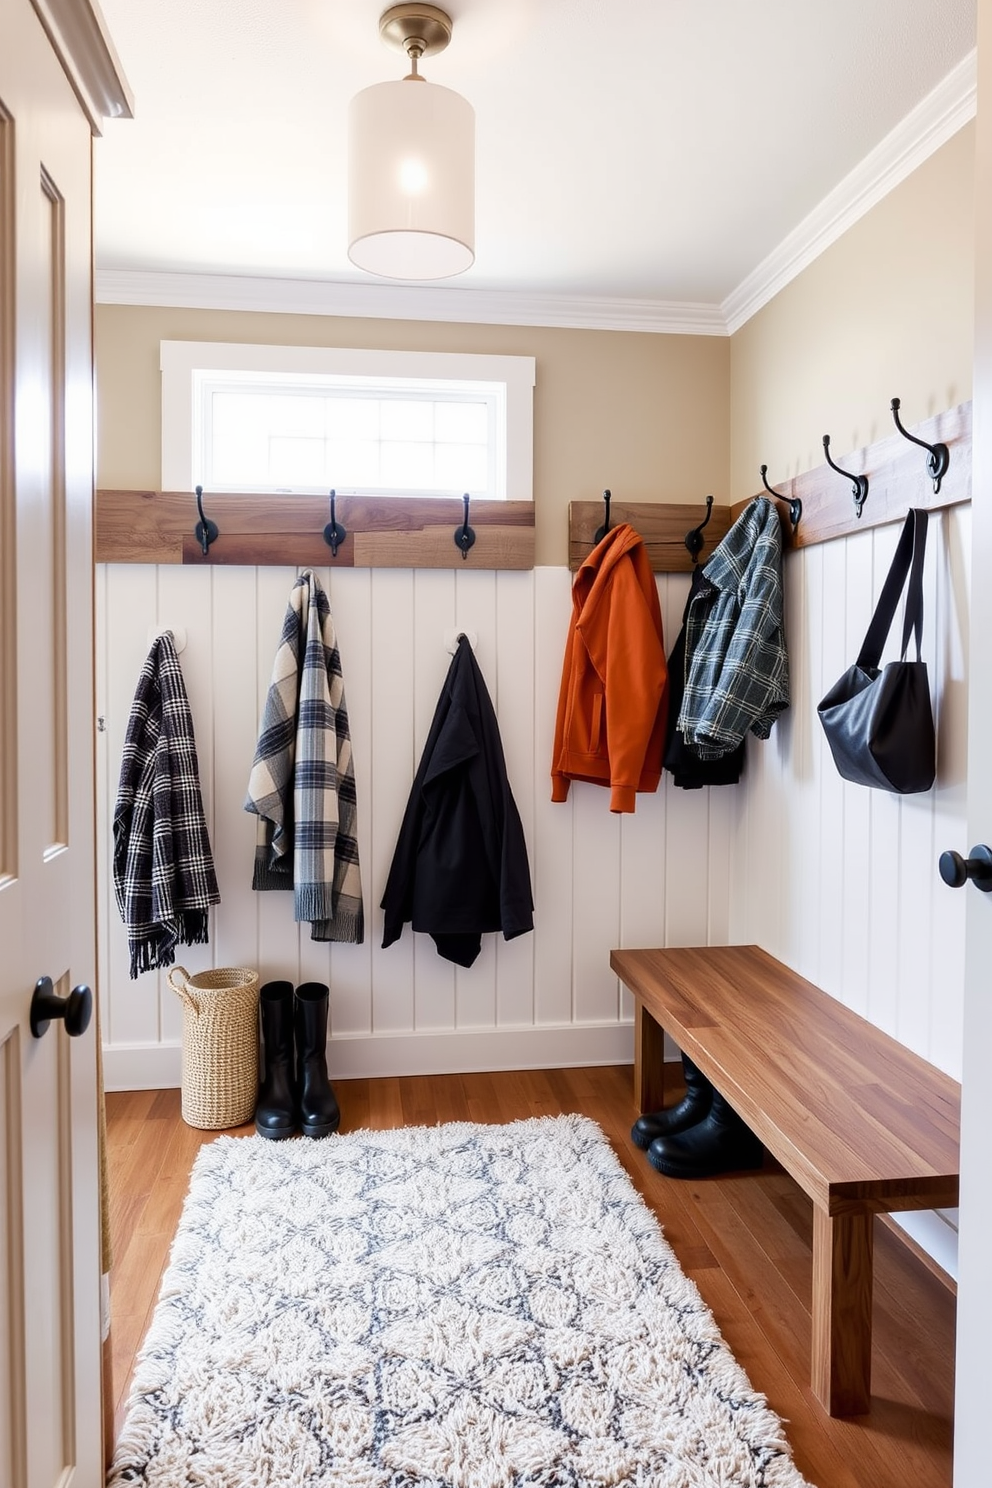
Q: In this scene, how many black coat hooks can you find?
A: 8